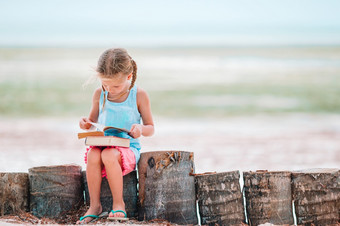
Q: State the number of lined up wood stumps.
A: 7